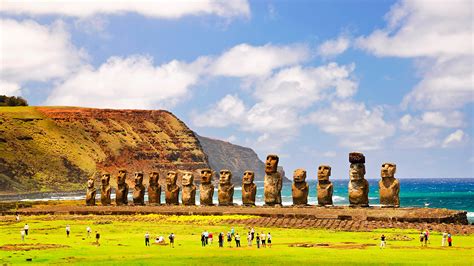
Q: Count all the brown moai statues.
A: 15